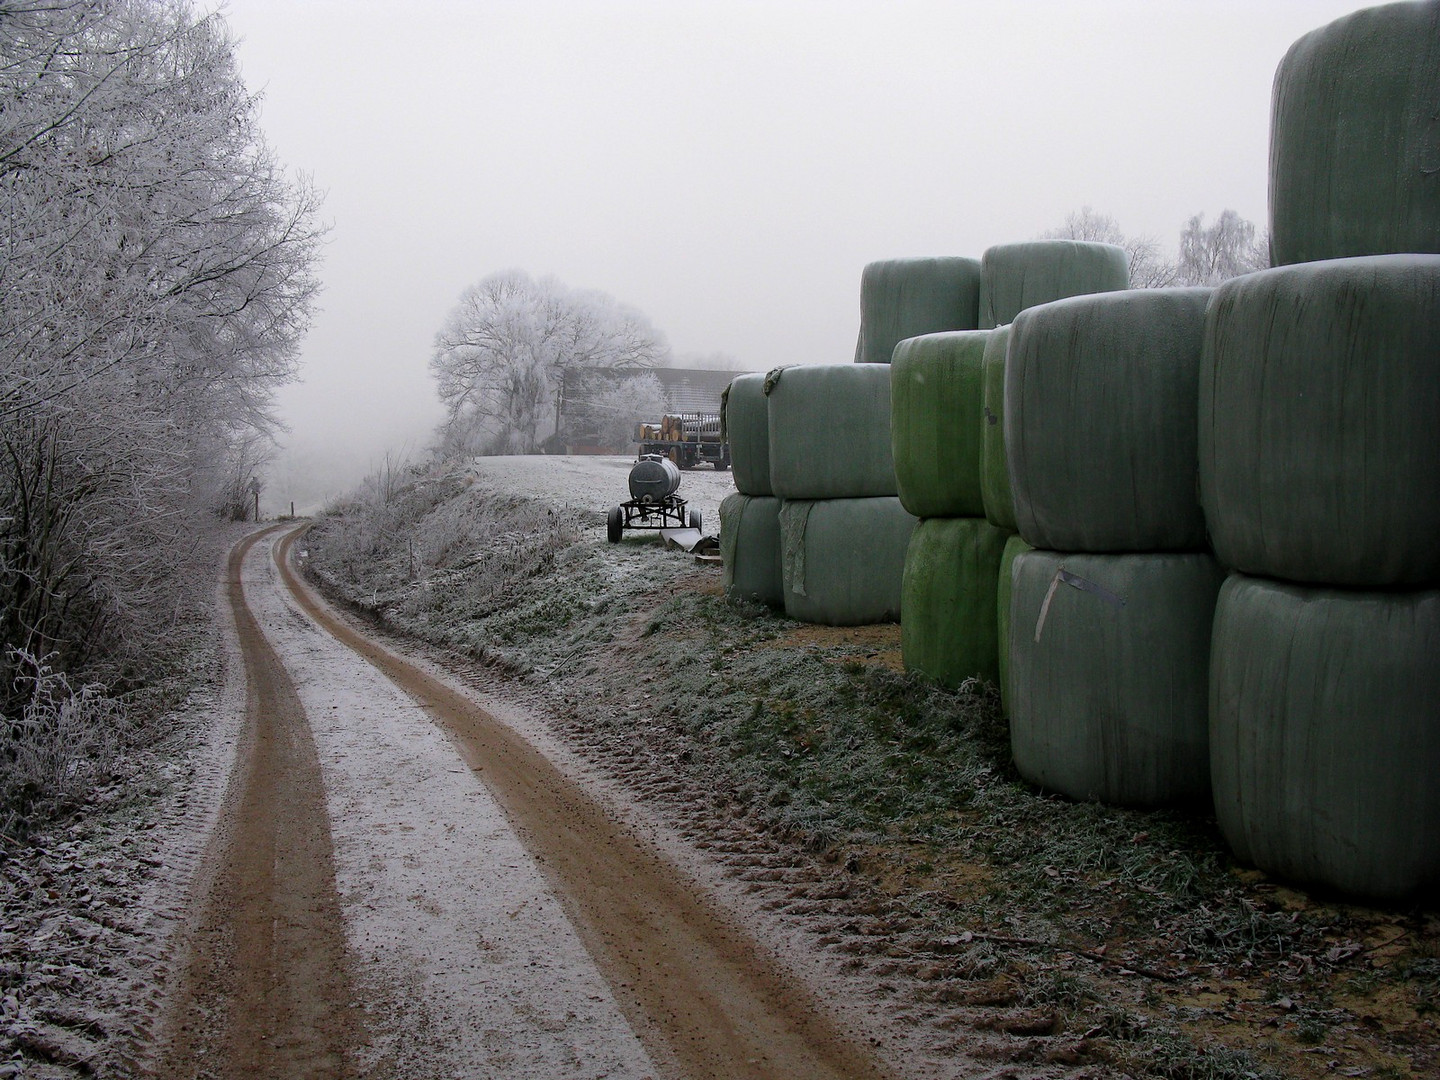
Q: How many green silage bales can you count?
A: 15